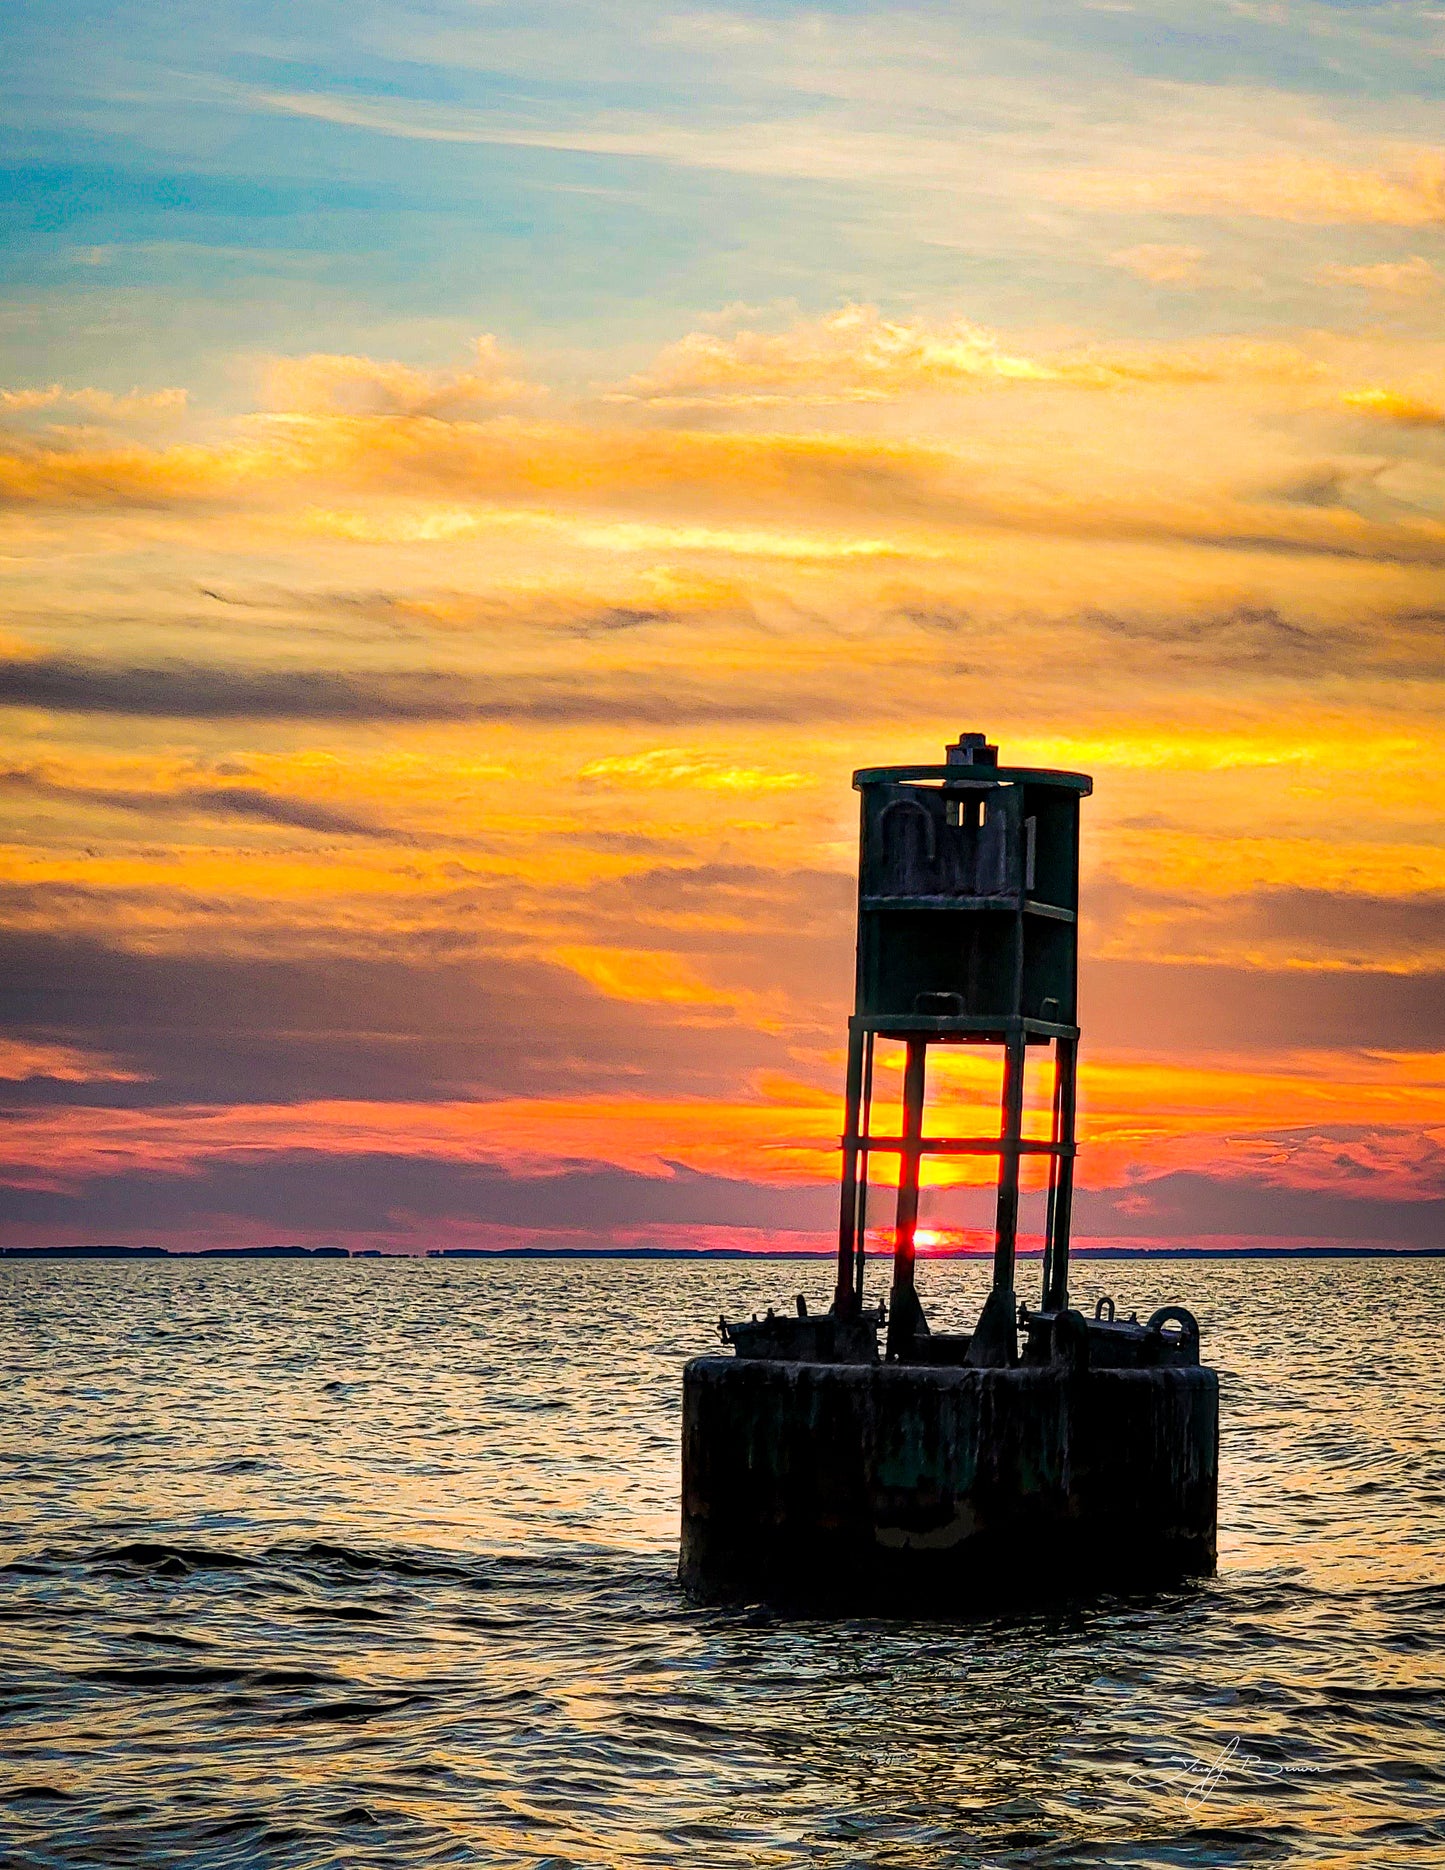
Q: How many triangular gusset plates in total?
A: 2